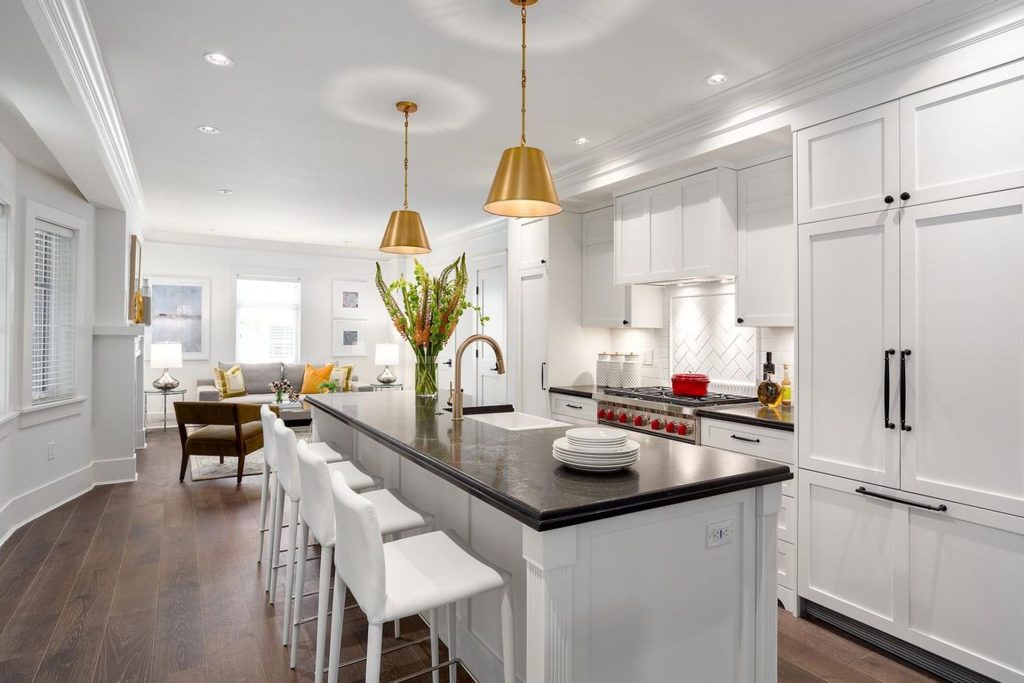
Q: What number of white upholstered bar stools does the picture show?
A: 4